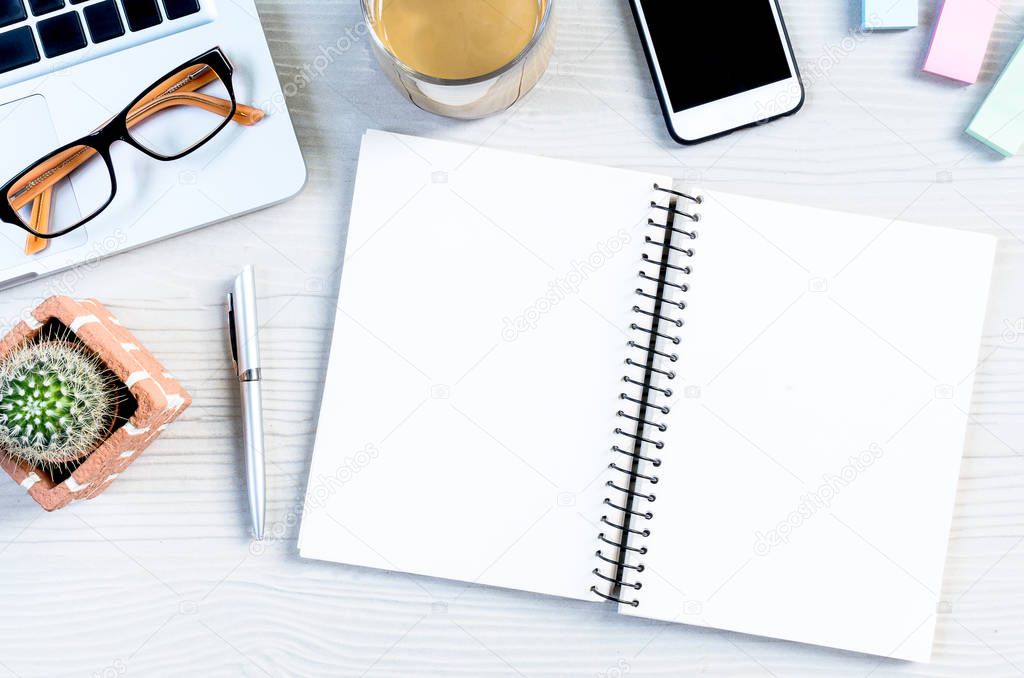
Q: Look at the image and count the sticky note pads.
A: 3